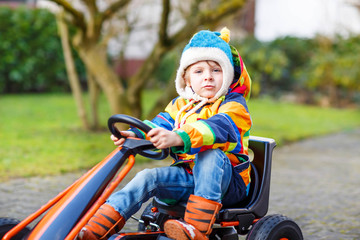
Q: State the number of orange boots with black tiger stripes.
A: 2